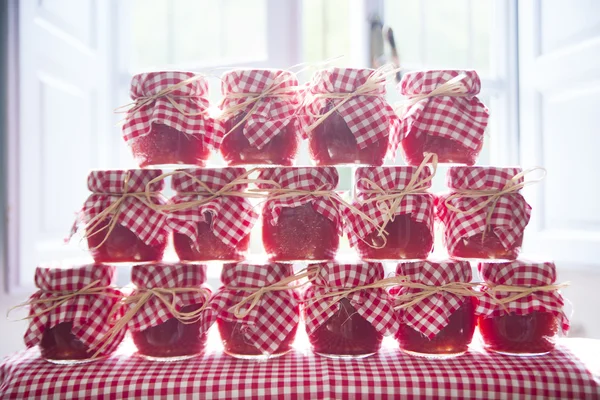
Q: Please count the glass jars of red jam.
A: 15